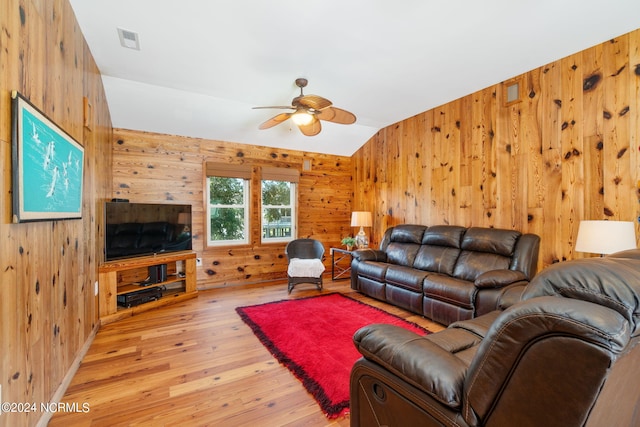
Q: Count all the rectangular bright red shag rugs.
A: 1